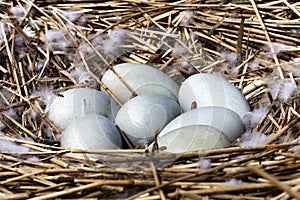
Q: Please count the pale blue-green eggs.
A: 7